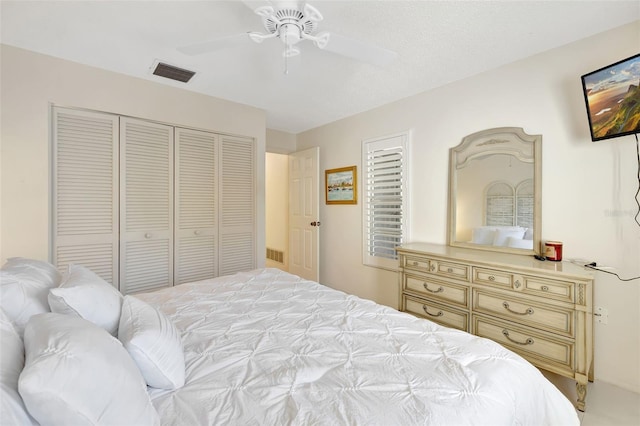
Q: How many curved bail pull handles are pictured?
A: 4